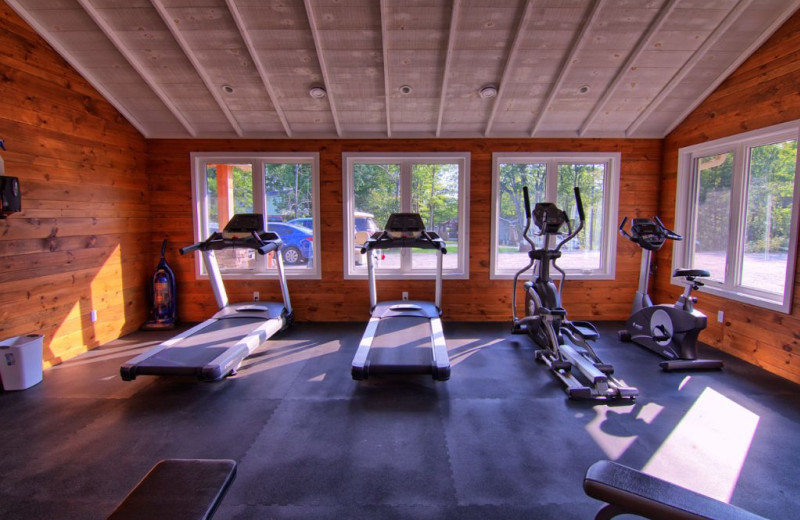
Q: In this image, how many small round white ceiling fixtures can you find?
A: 5